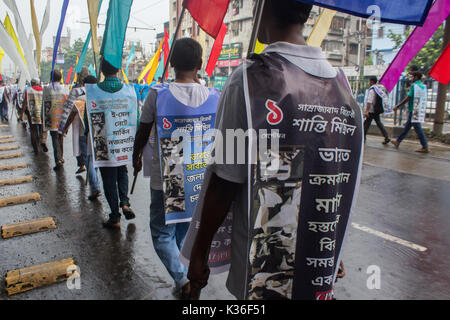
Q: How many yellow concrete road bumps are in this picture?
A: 10